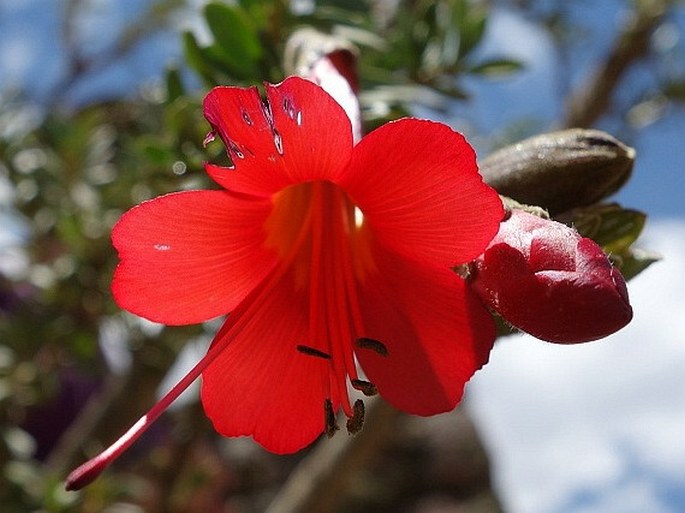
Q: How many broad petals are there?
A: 5